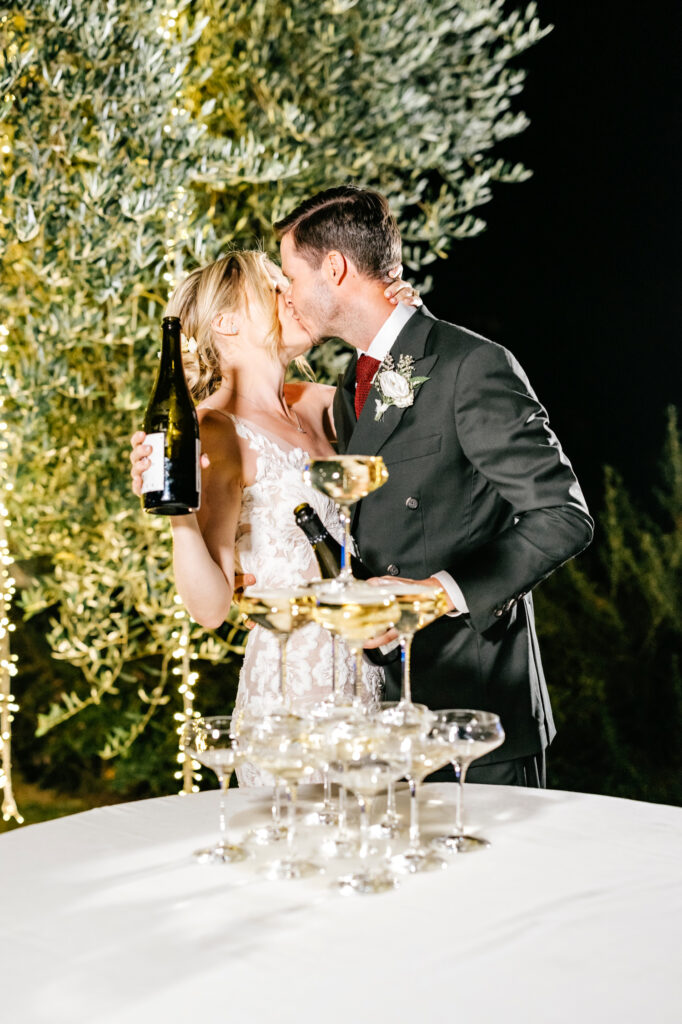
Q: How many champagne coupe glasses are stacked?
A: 14